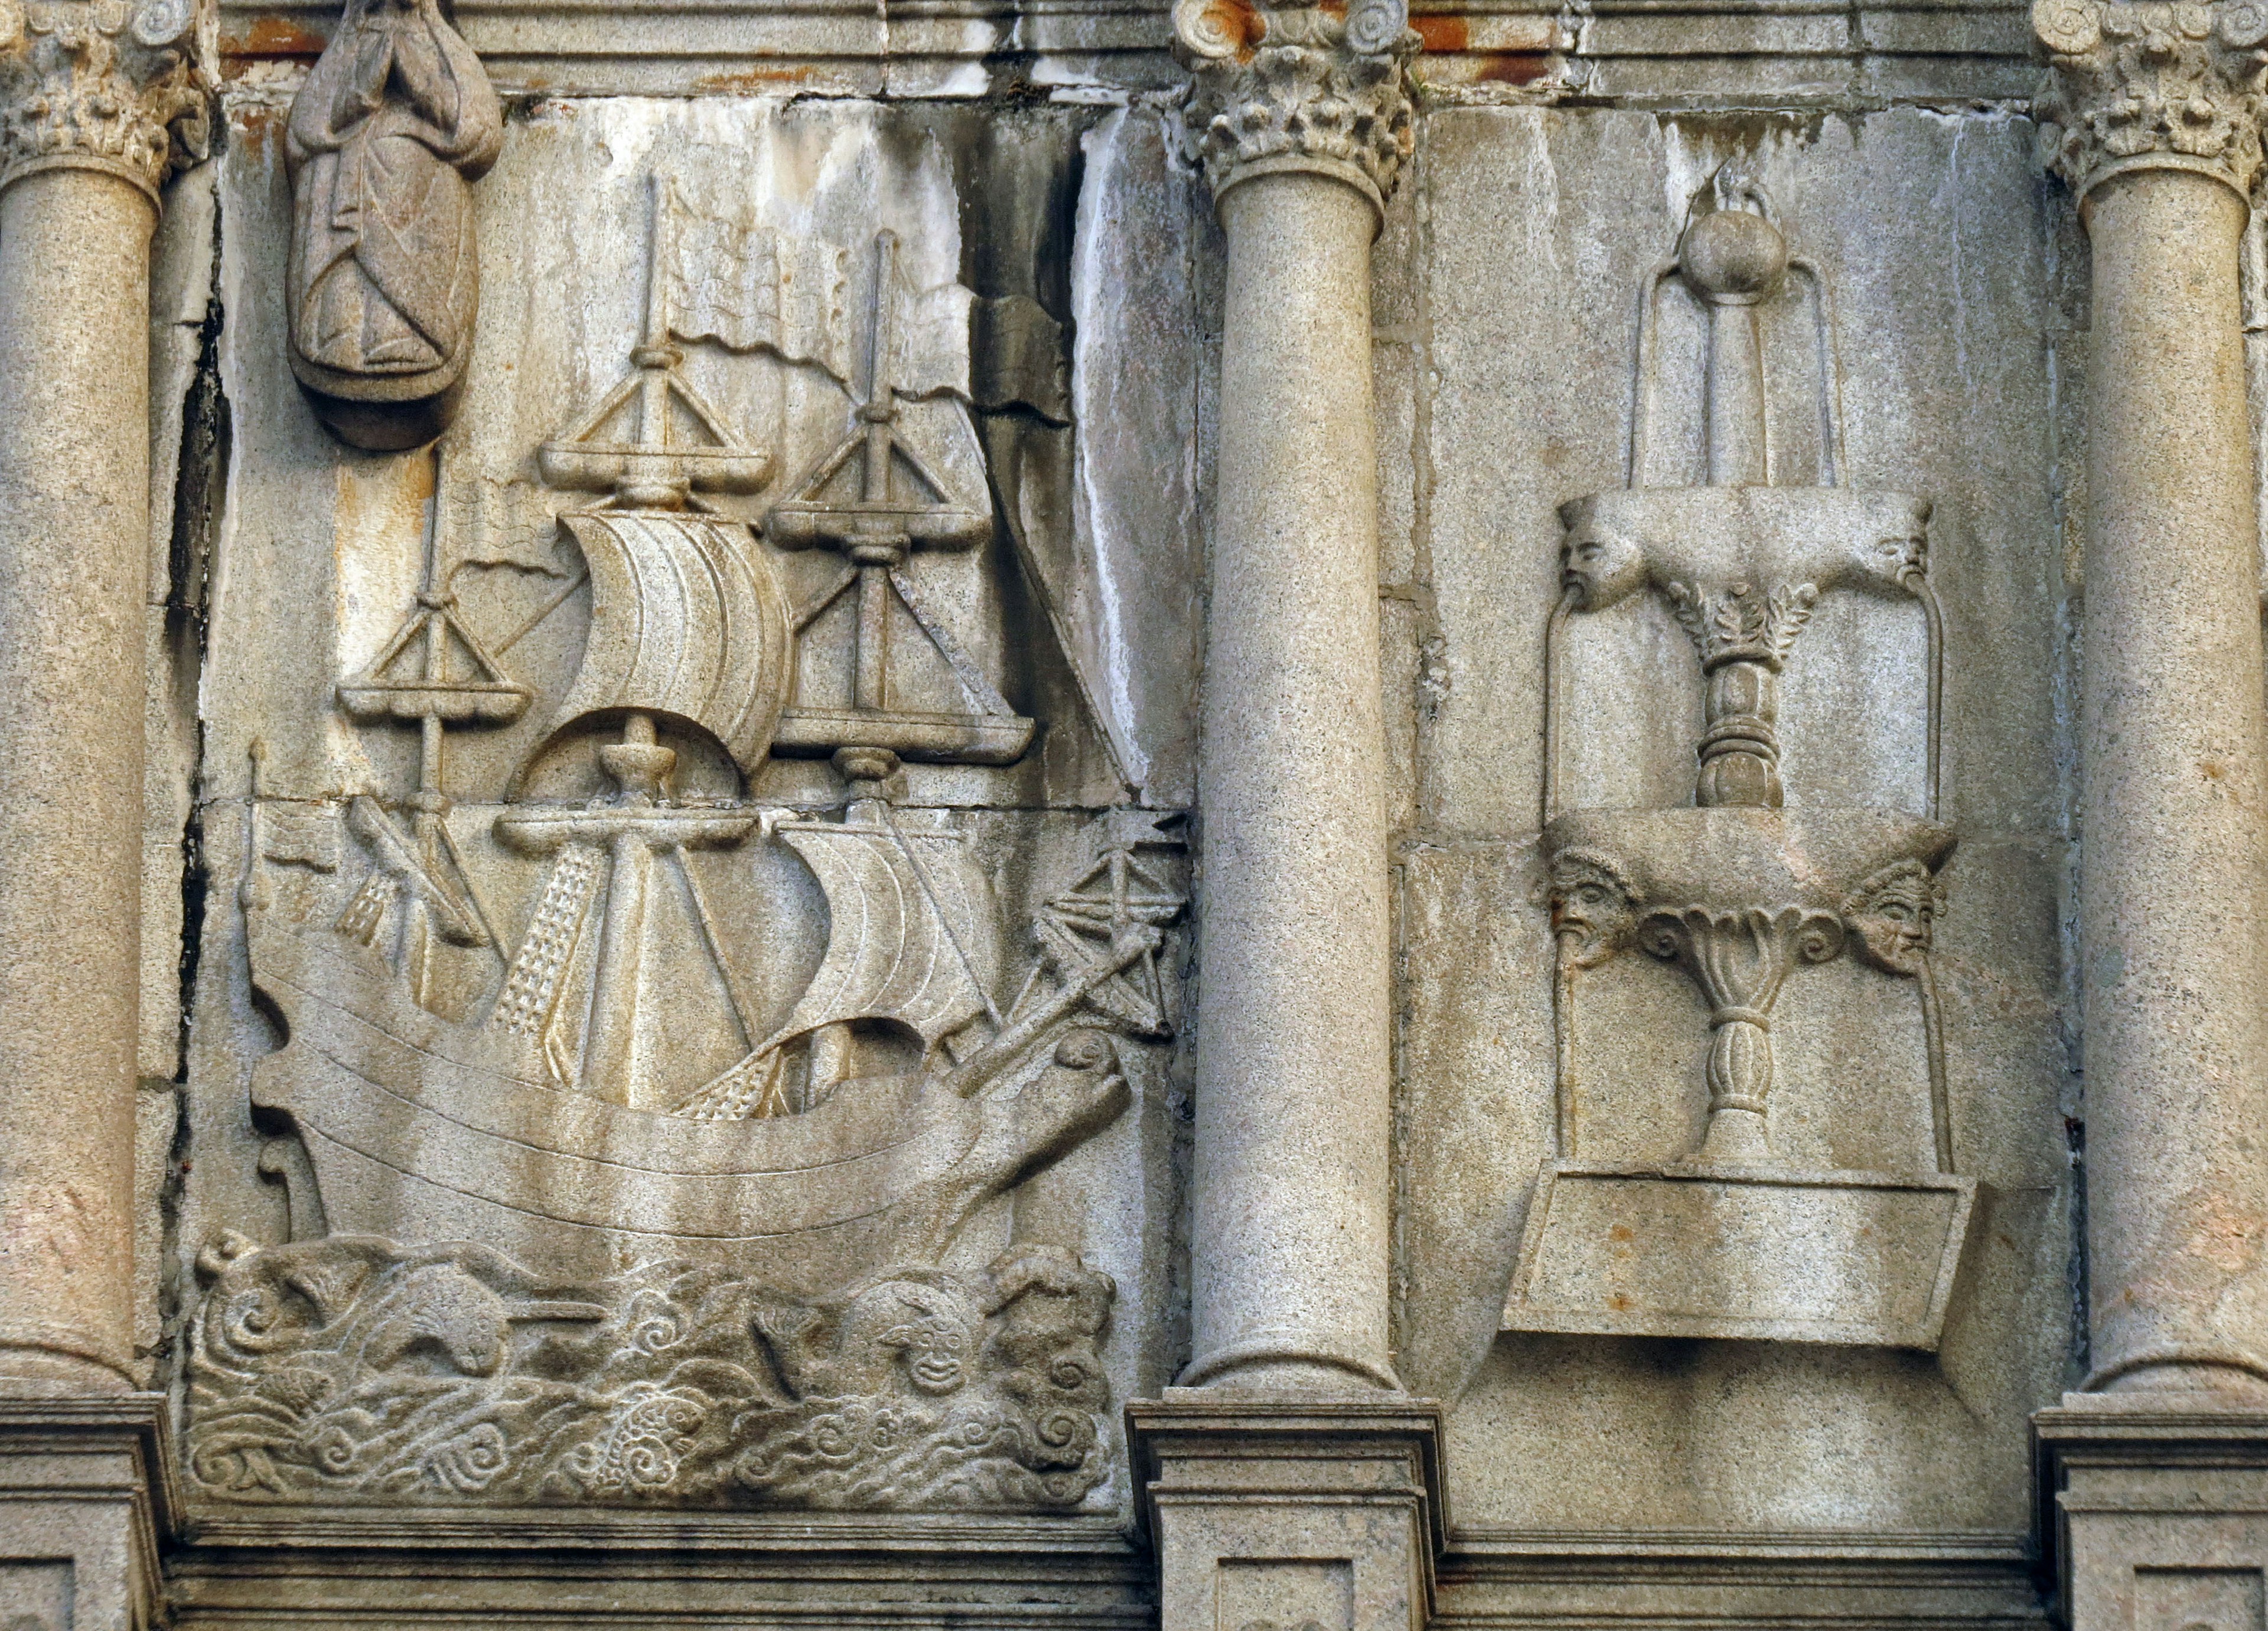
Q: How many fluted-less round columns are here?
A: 3